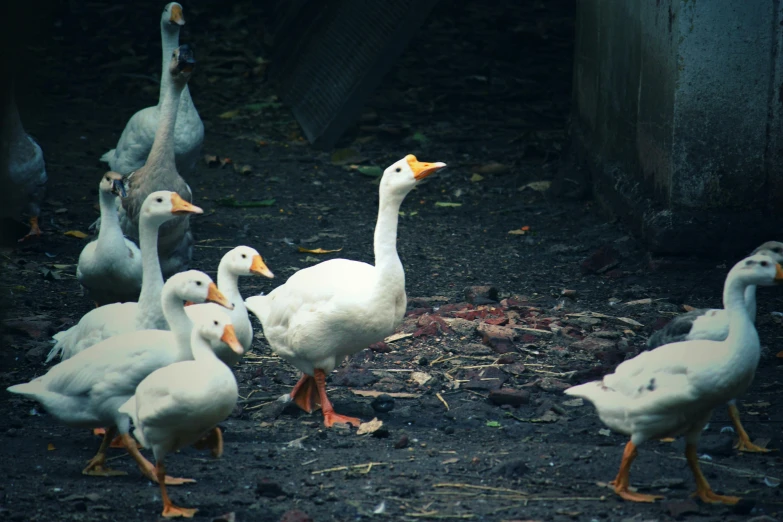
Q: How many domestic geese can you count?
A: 11